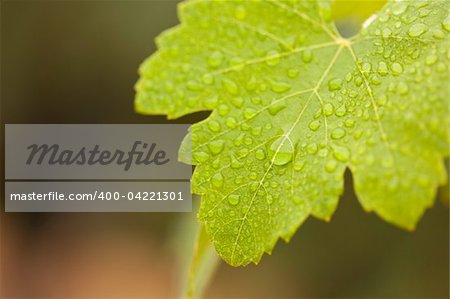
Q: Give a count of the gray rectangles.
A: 2